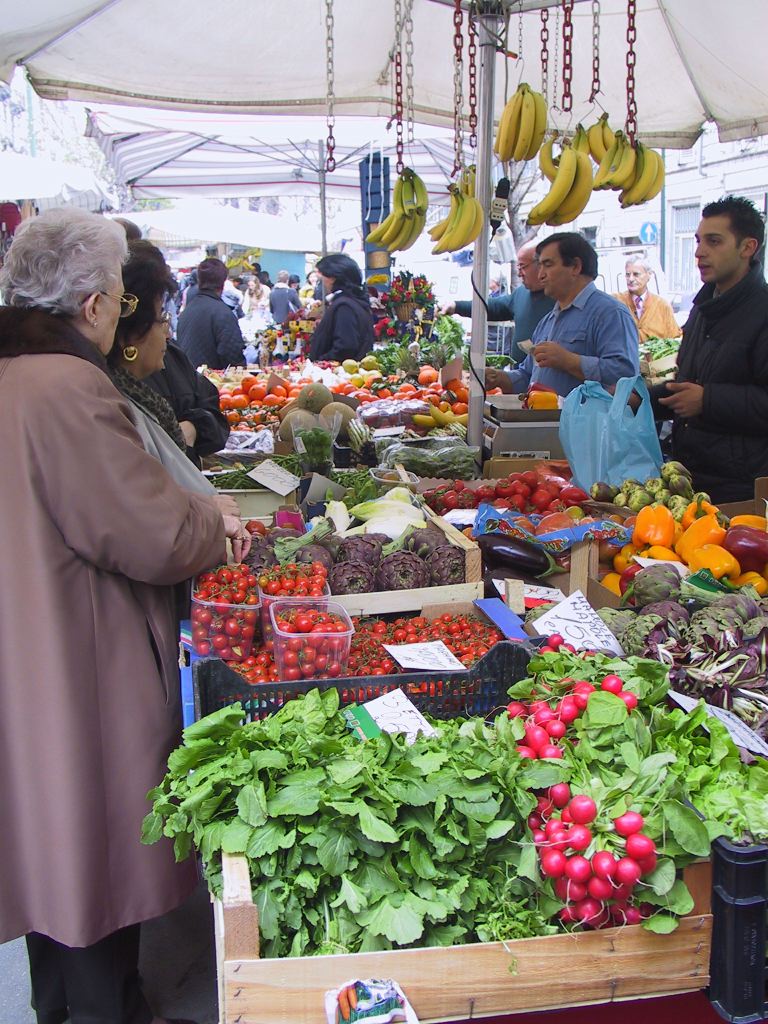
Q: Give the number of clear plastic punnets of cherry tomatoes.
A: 3